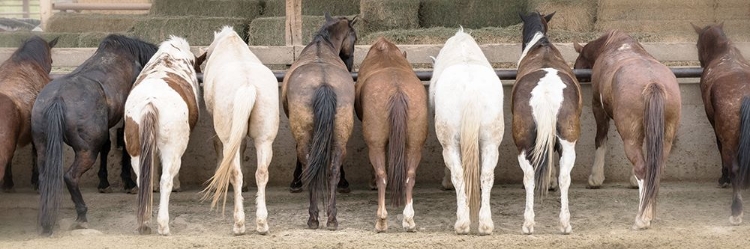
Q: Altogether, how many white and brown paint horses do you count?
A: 2